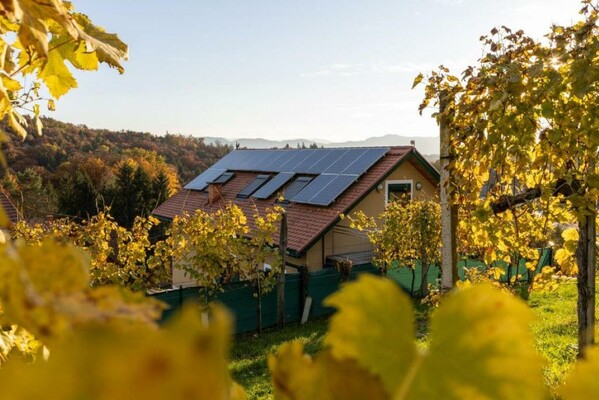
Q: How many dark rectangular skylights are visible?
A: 3